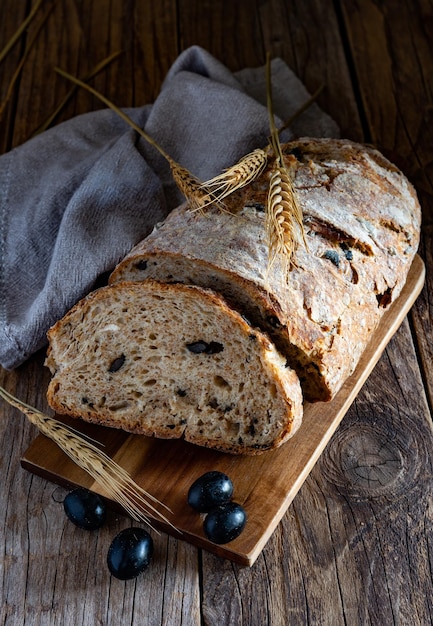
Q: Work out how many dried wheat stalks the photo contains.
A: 4